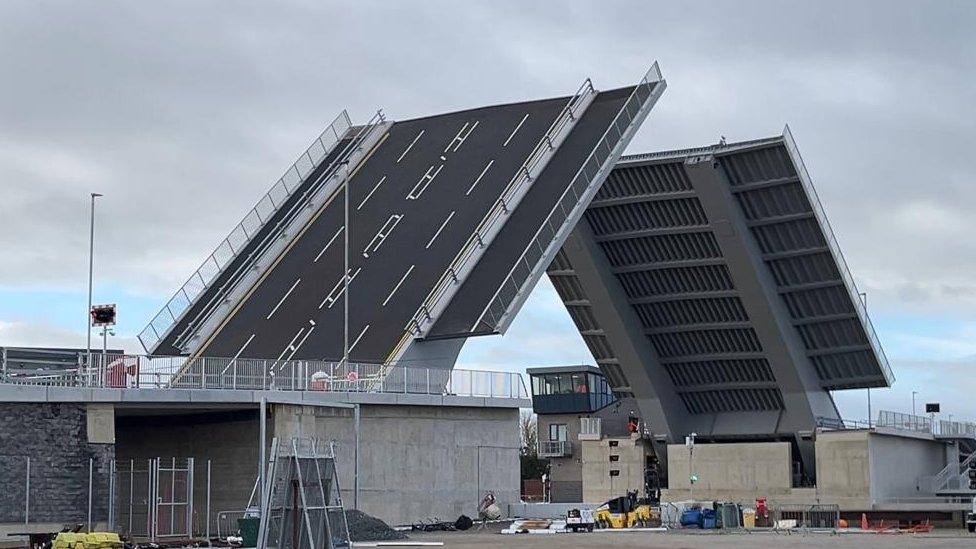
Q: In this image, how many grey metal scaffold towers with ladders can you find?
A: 1